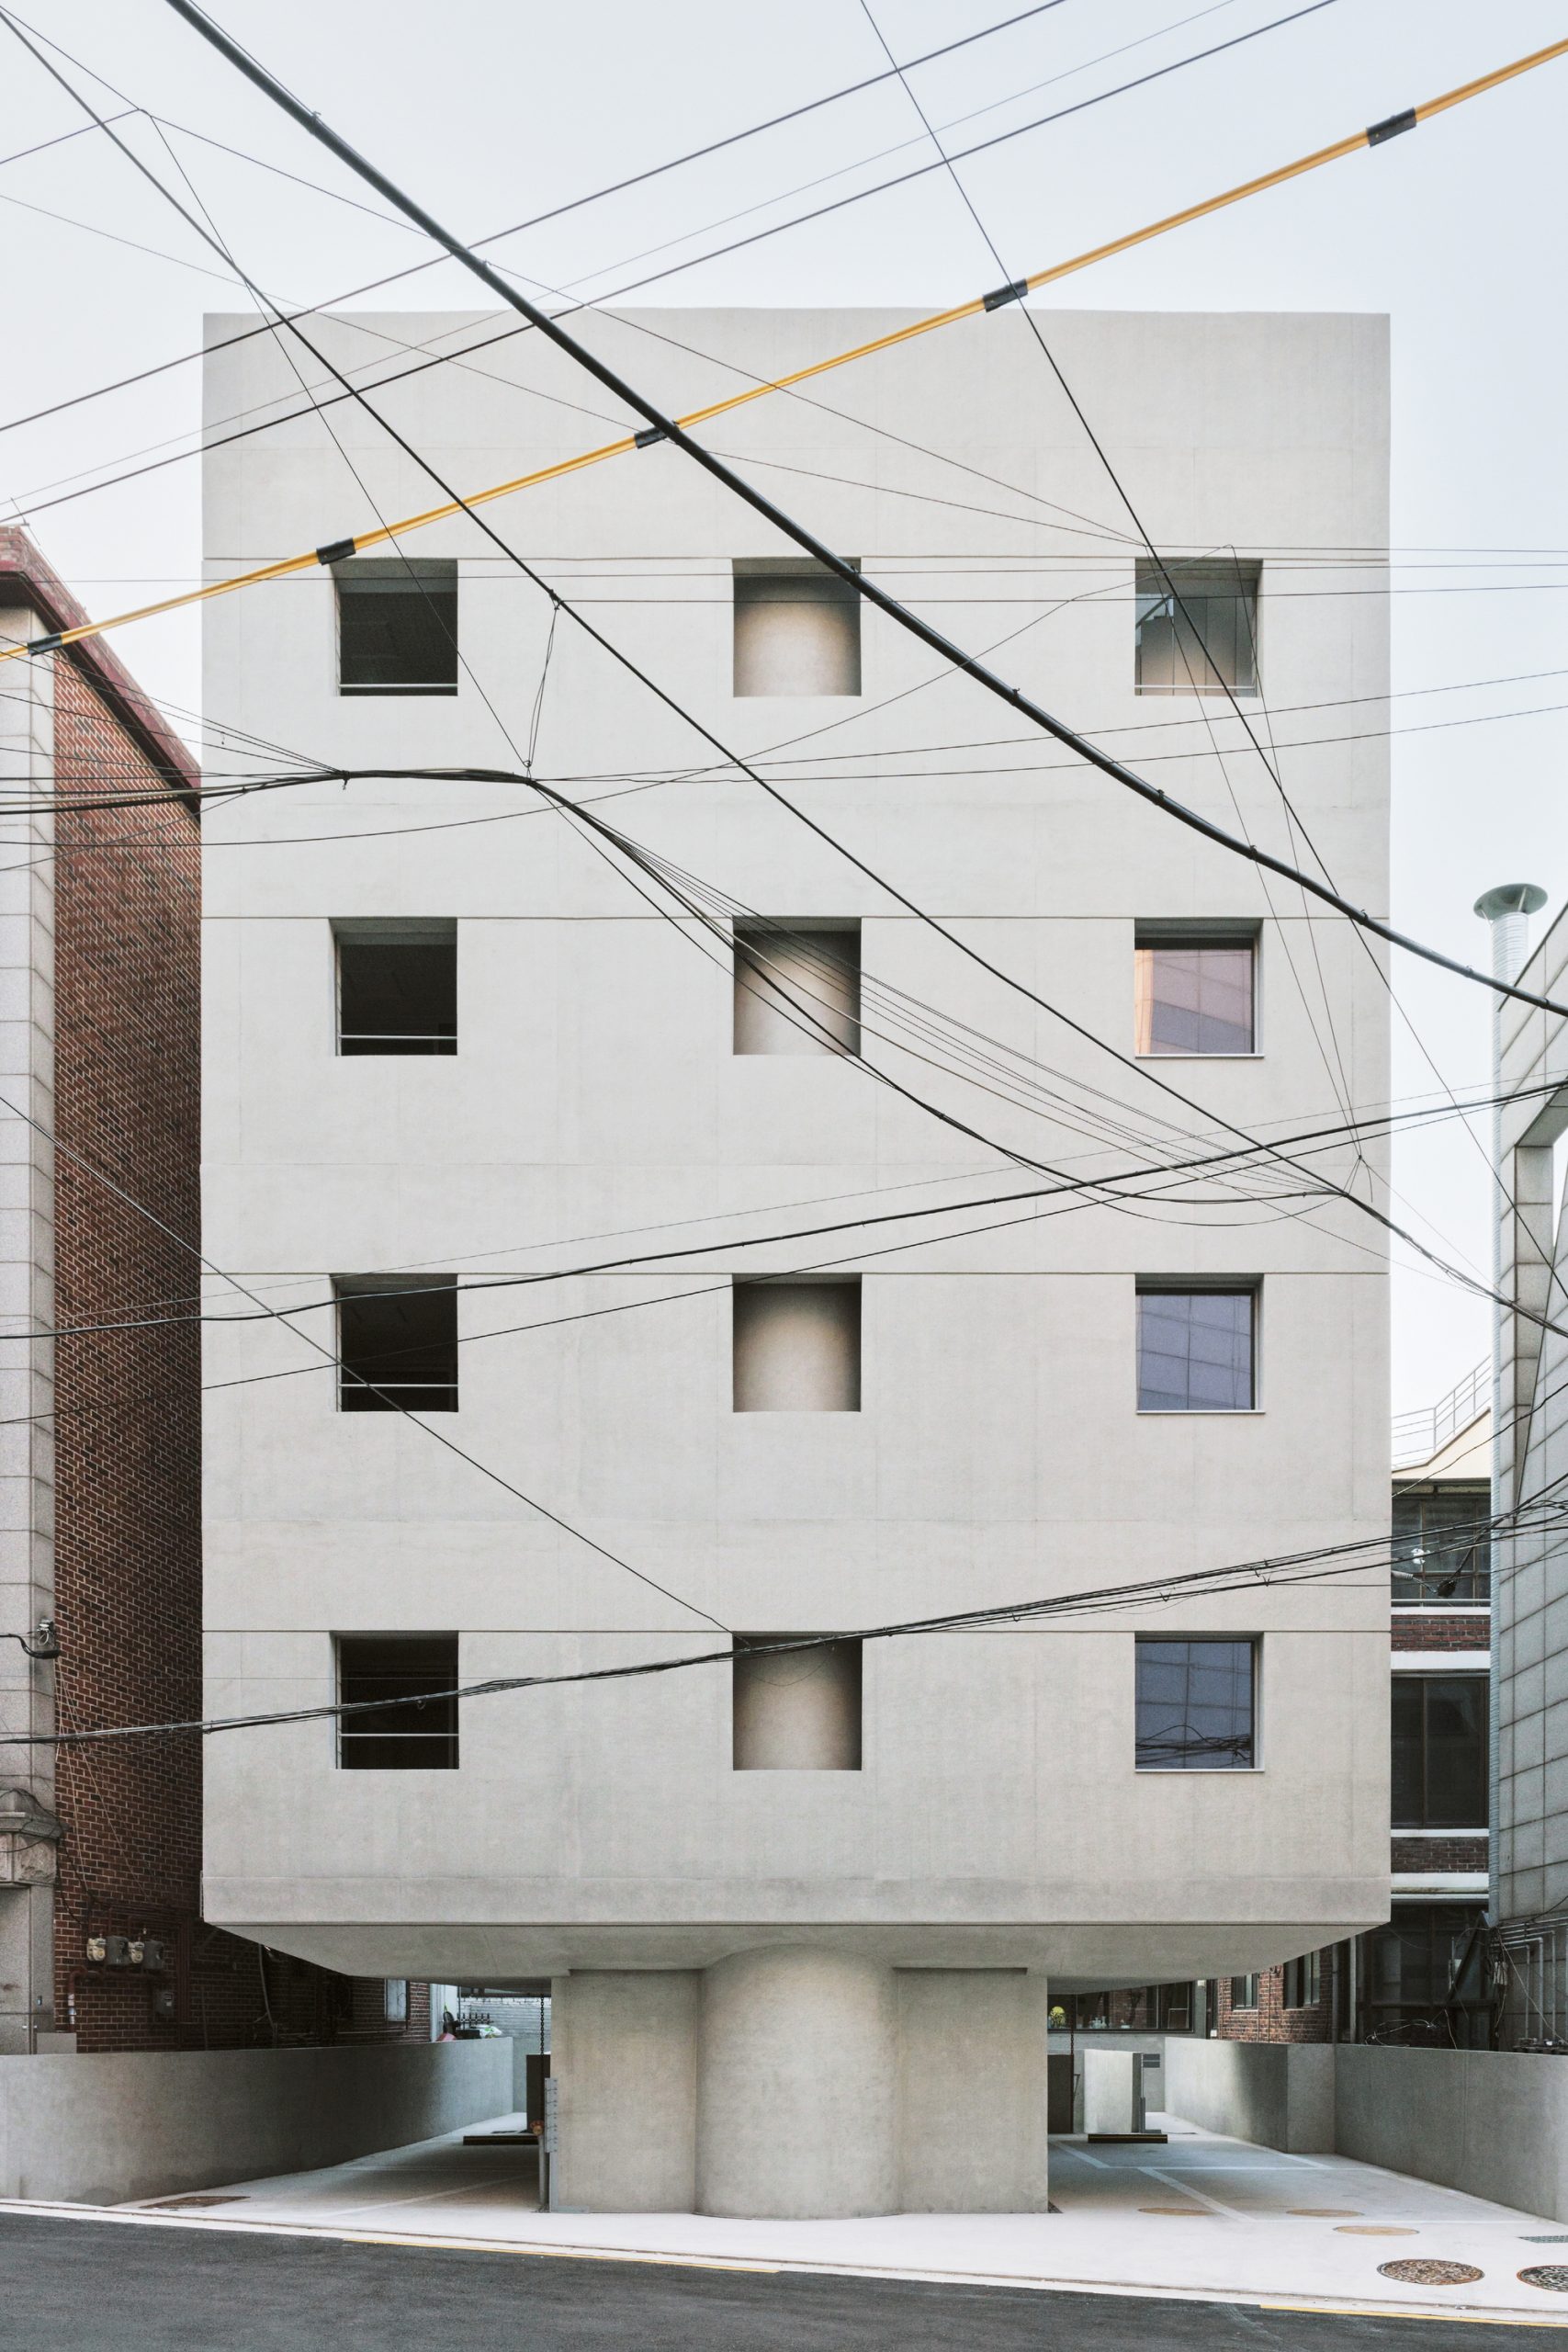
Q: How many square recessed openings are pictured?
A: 12